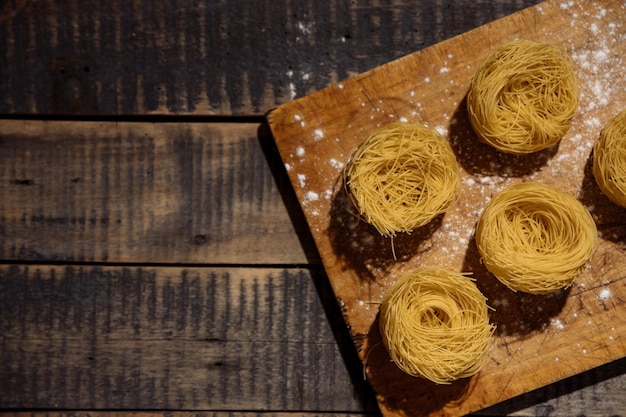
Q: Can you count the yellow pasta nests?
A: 5